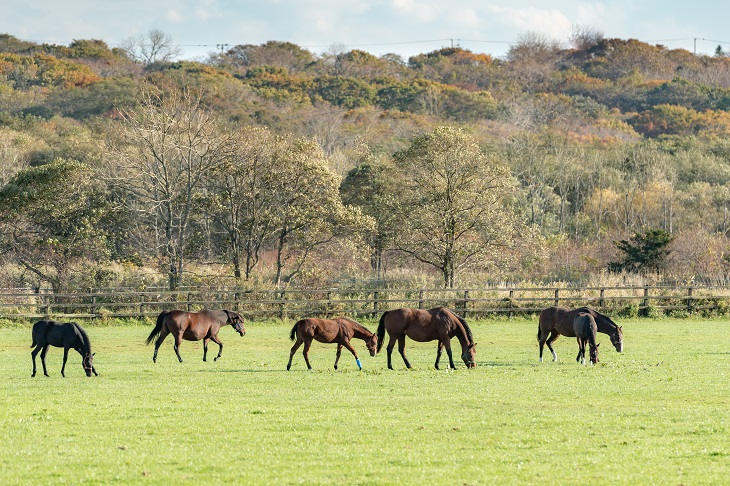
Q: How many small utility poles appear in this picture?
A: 3